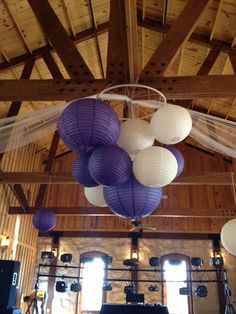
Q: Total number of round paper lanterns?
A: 11